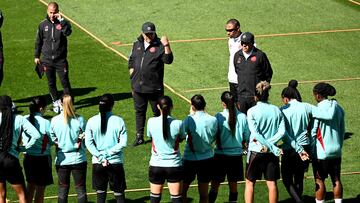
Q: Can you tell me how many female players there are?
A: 10